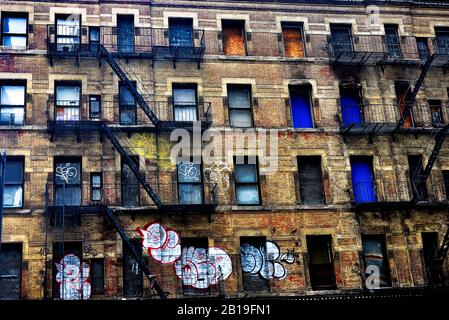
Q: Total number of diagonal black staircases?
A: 6